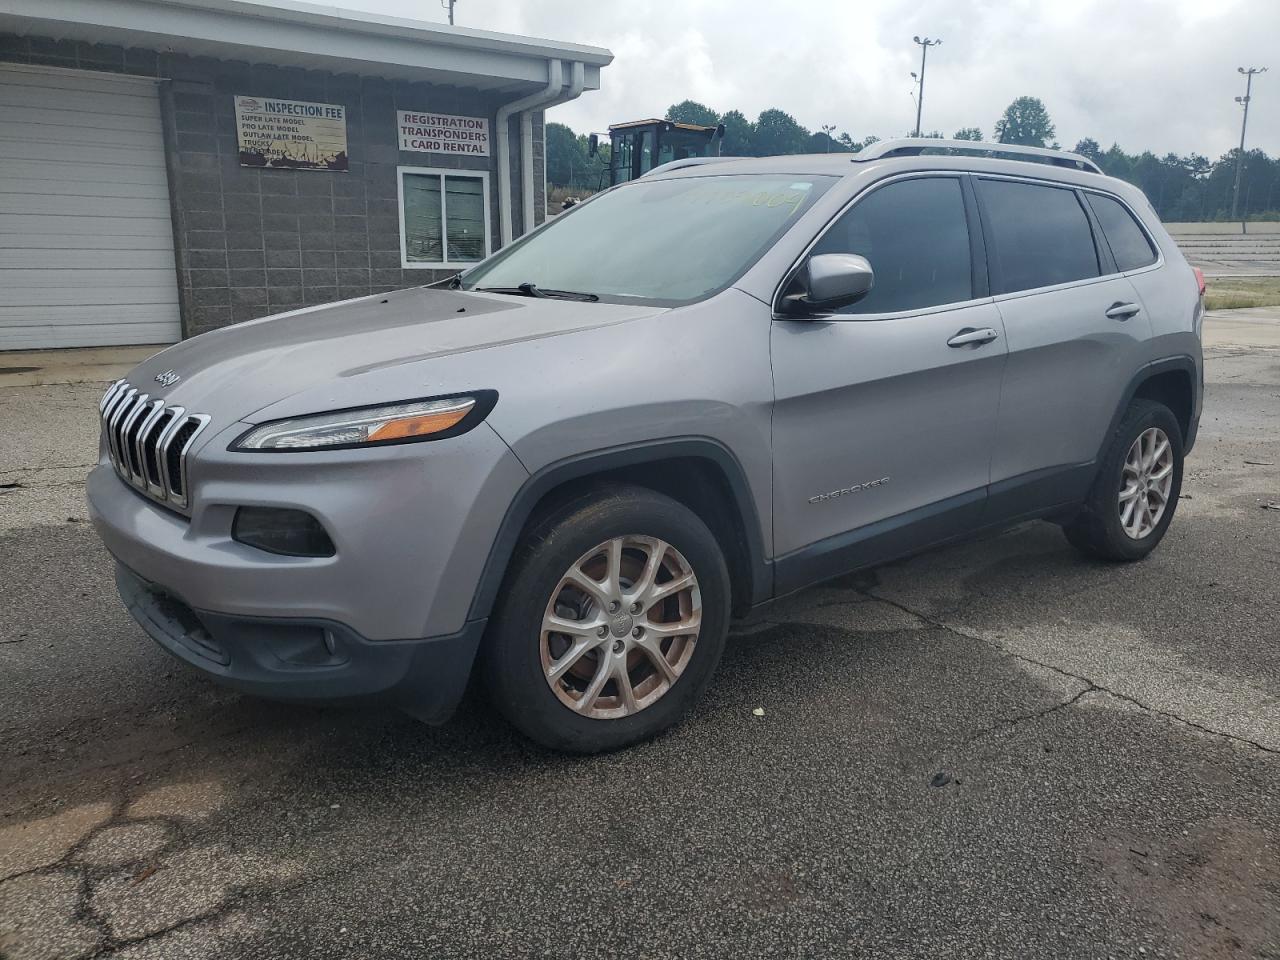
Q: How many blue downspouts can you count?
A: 0